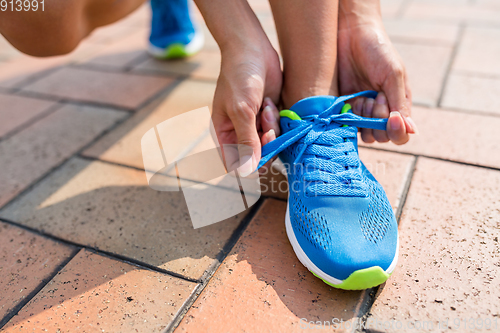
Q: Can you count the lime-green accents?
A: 4